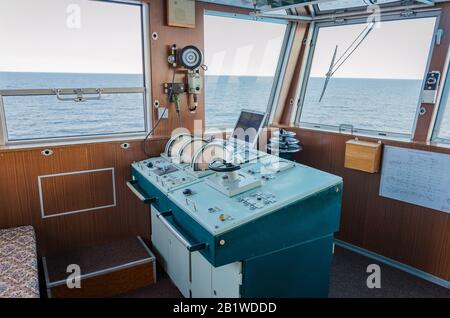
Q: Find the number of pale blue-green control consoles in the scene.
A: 1